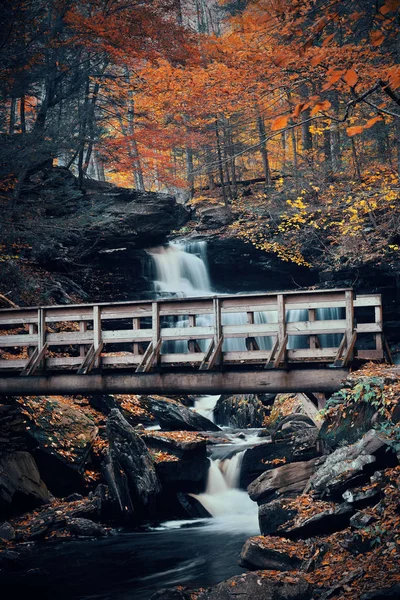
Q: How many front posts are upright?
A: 6